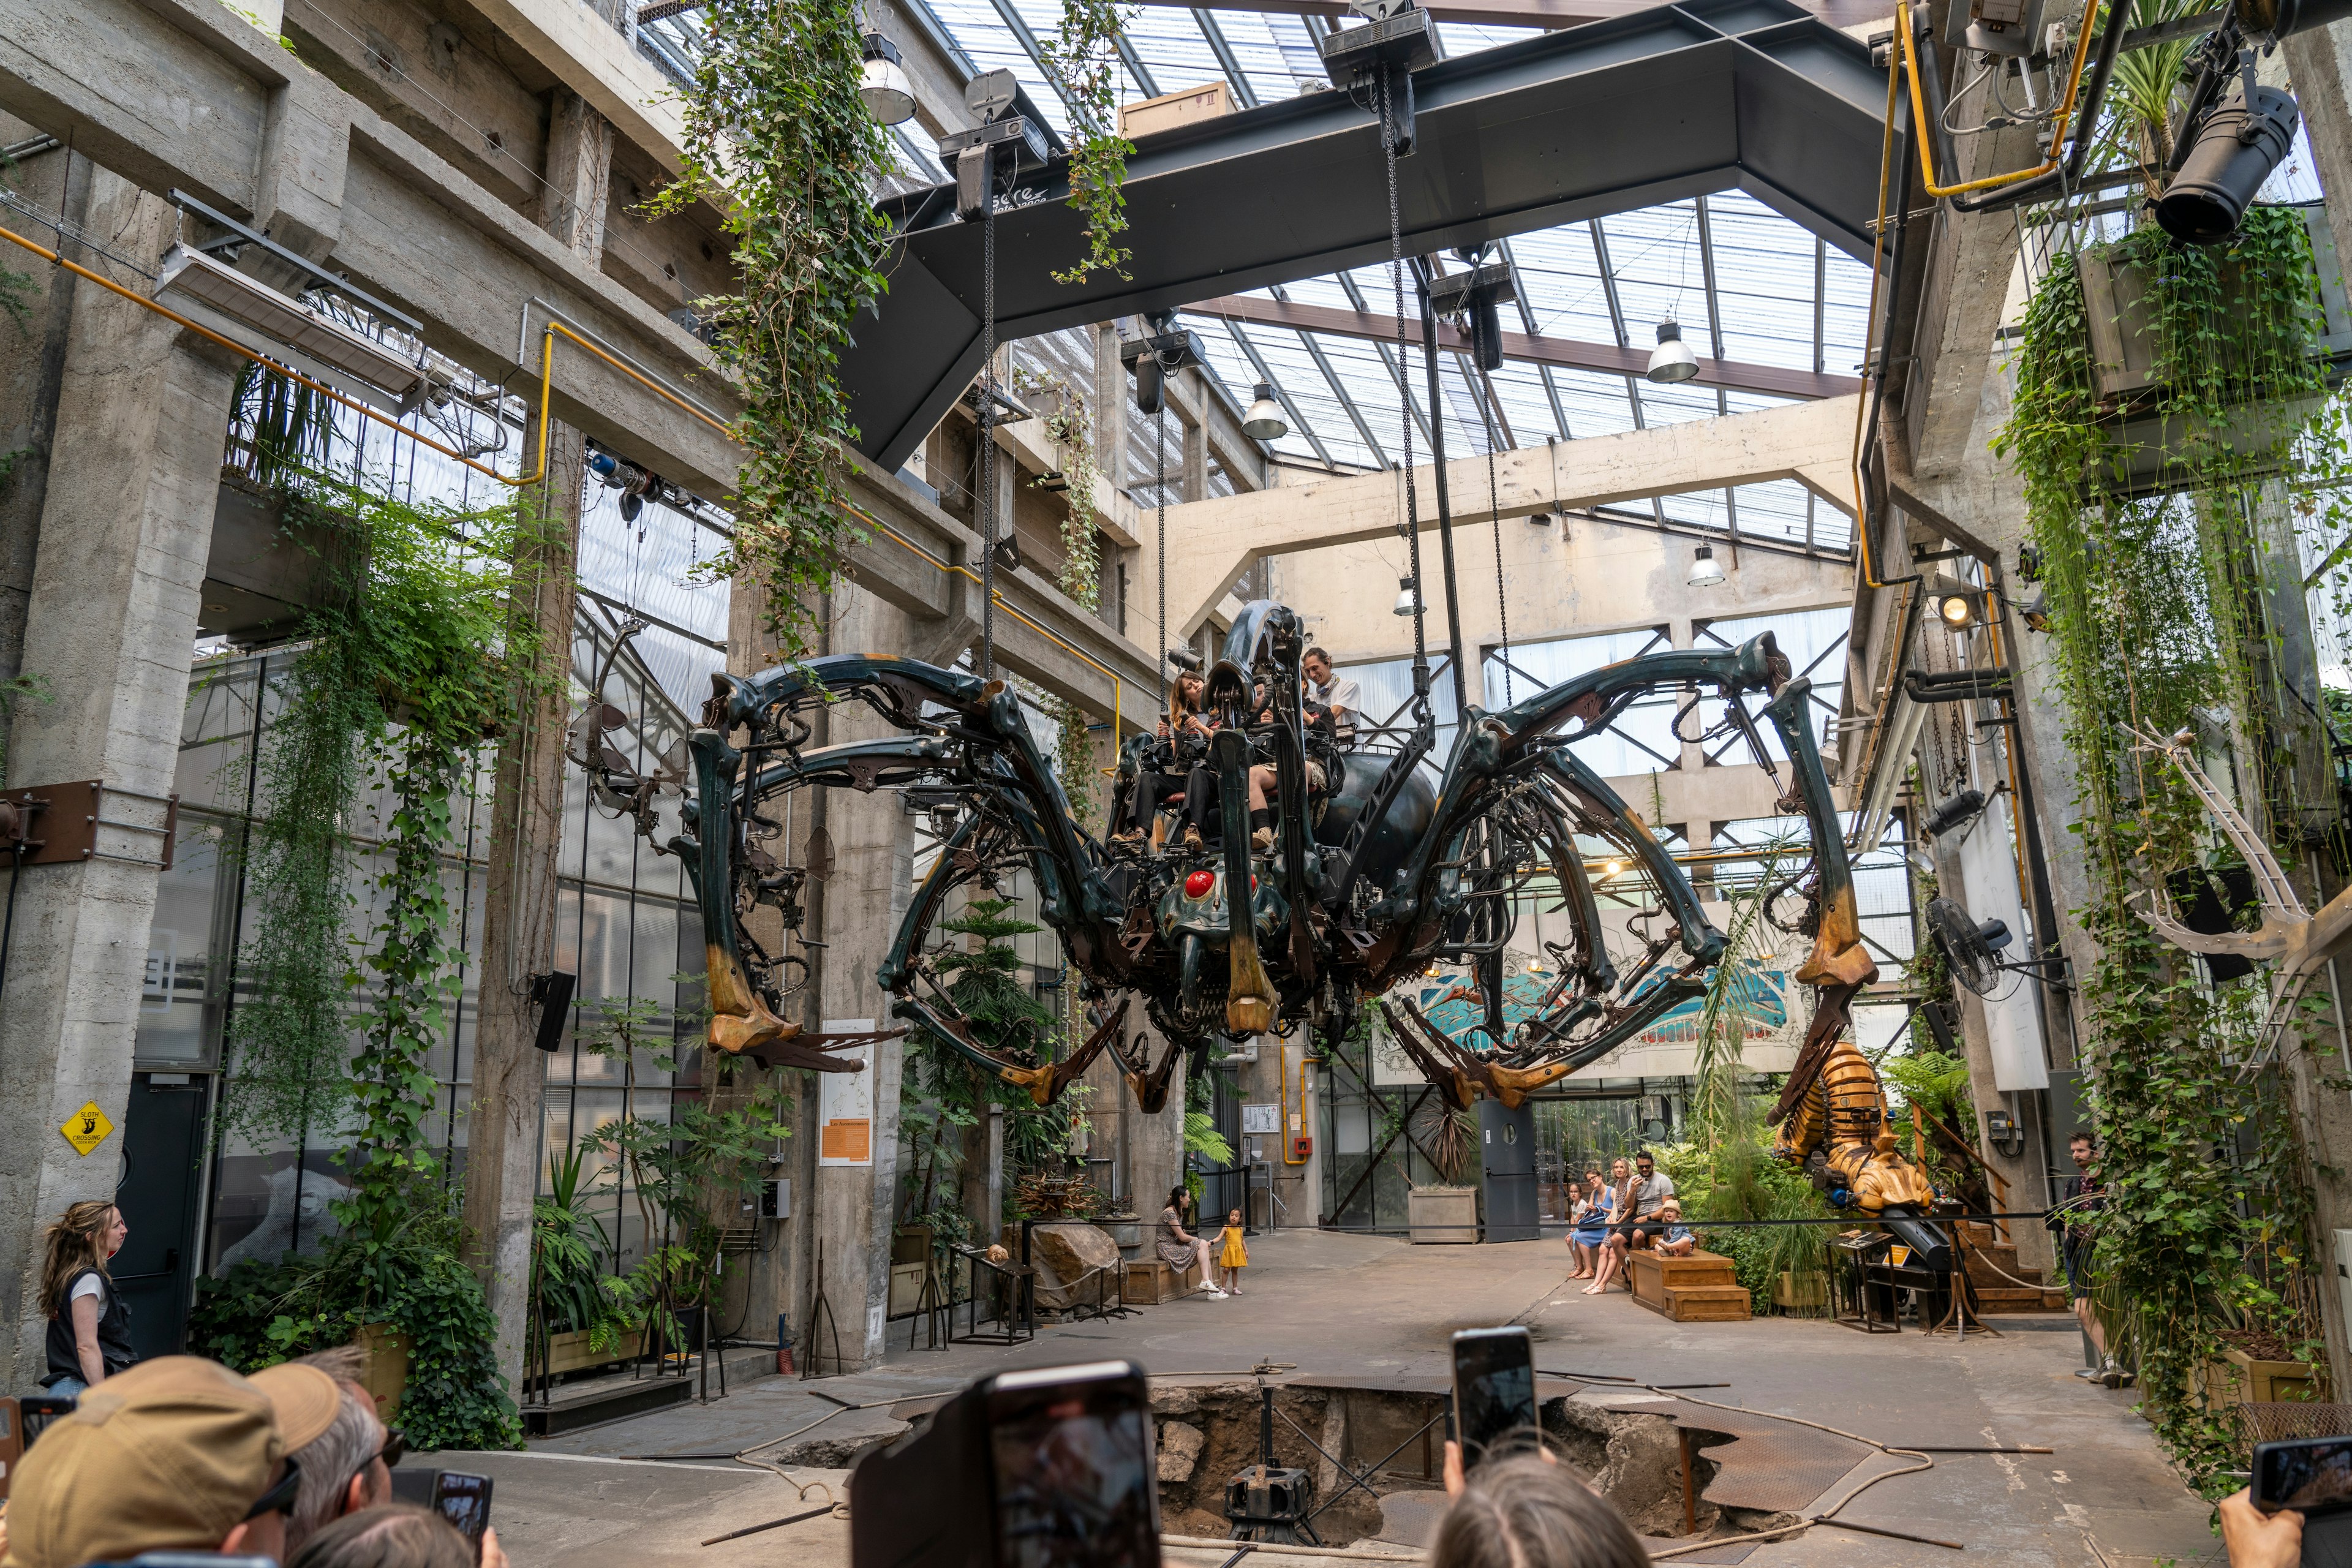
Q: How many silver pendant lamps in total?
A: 5